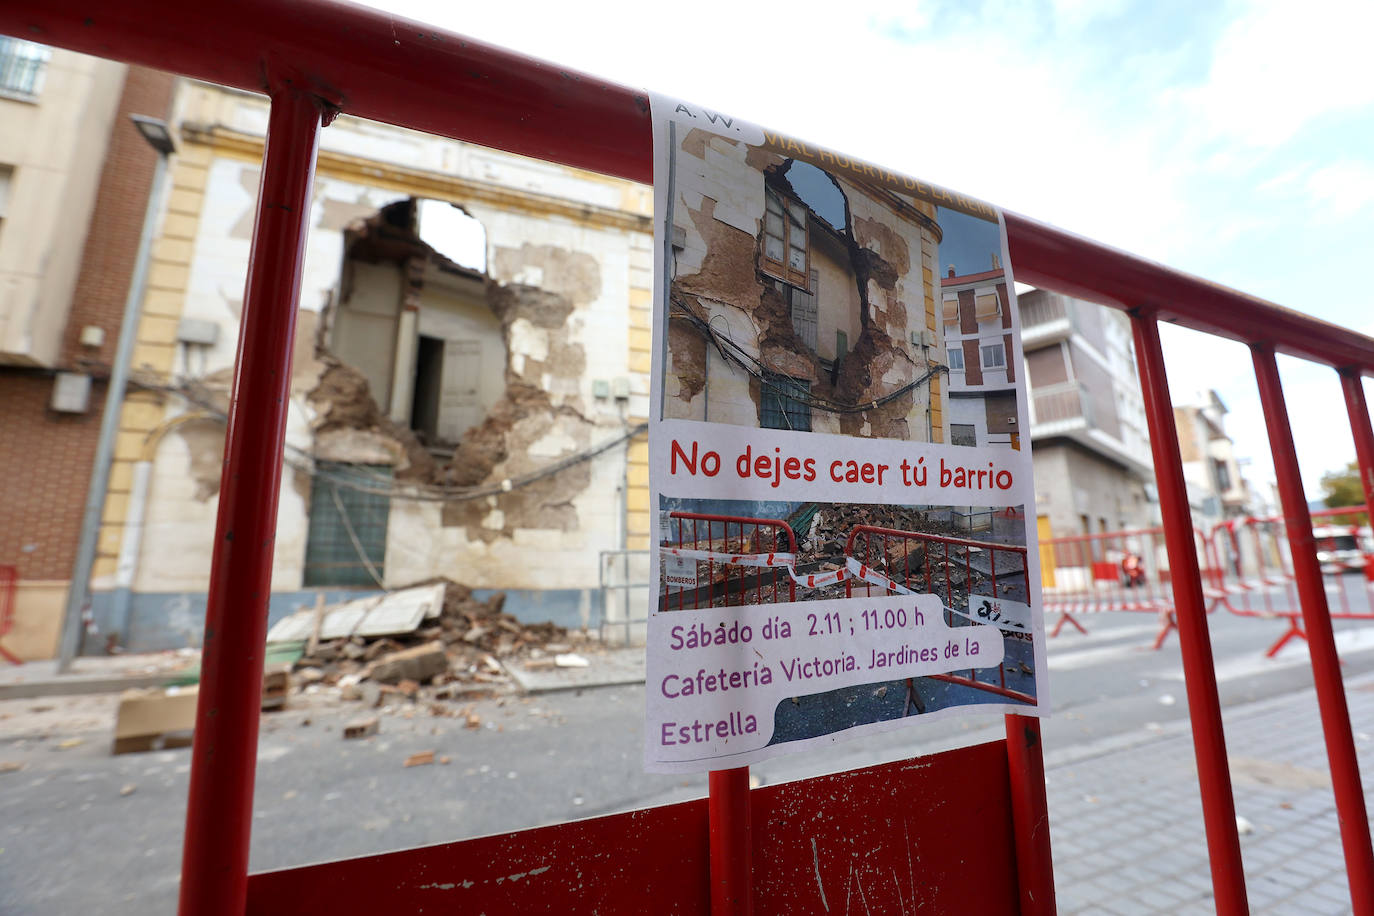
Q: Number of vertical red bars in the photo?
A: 6